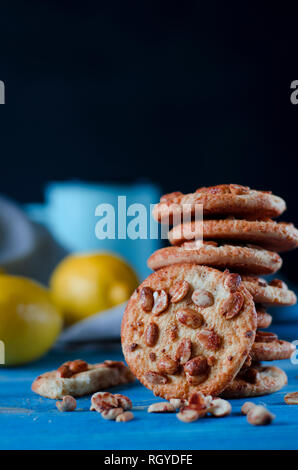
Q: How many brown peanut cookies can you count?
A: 9